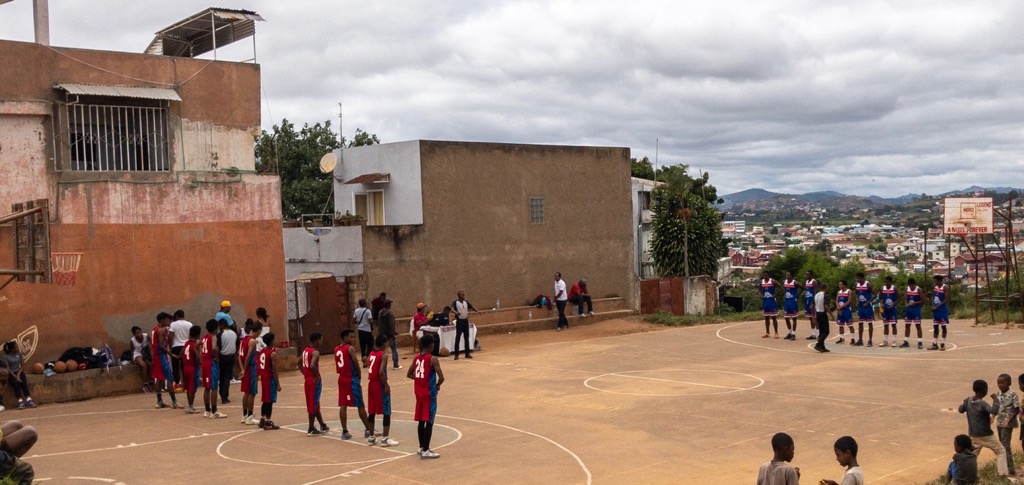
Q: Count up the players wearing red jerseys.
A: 9